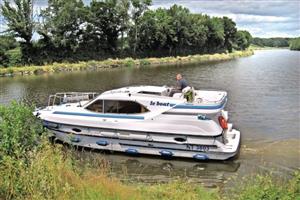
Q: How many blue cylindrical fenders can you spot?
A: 5